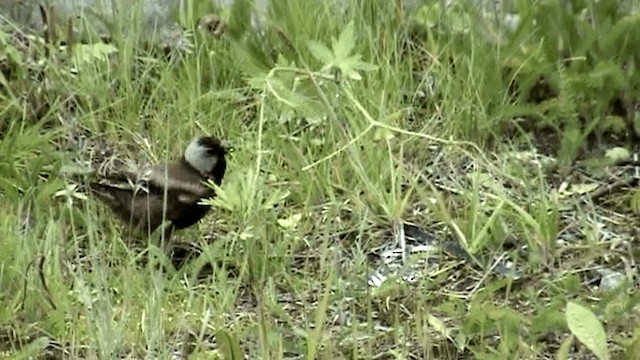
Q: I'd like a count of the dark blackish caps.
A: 1